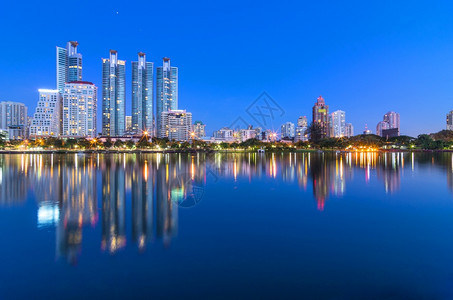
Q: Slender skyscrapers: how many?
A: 4